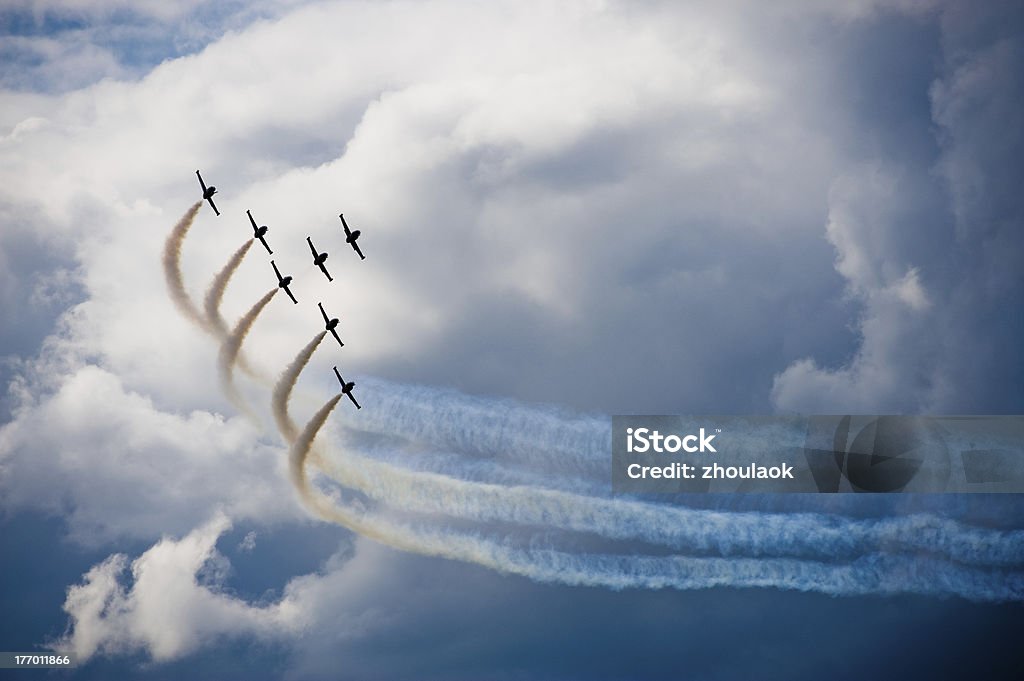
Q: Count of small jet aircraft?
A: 7